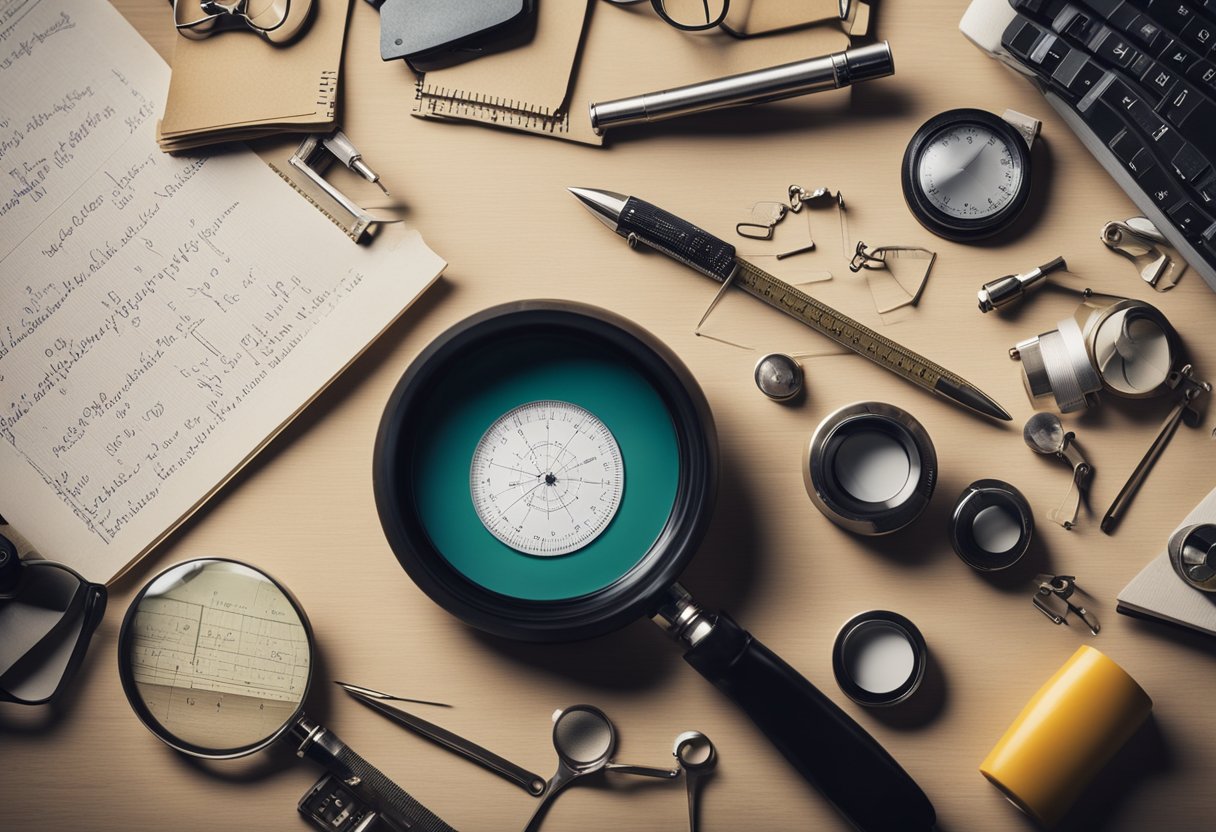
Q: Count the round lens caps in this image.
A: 3